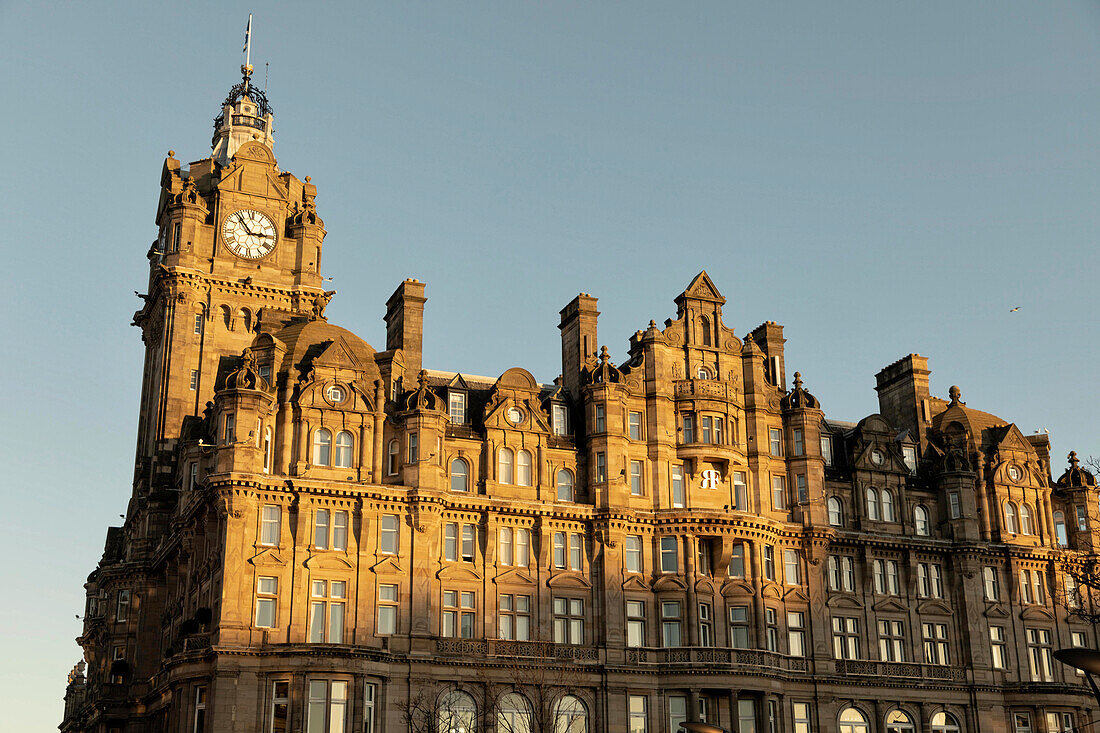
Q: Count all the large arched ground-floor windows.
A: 6